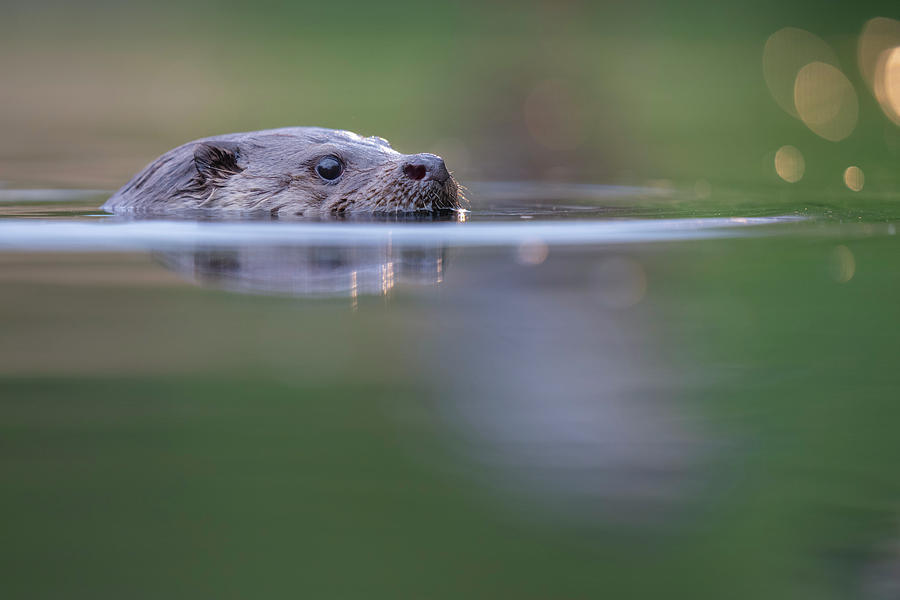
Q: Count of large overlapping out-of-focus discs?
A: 4